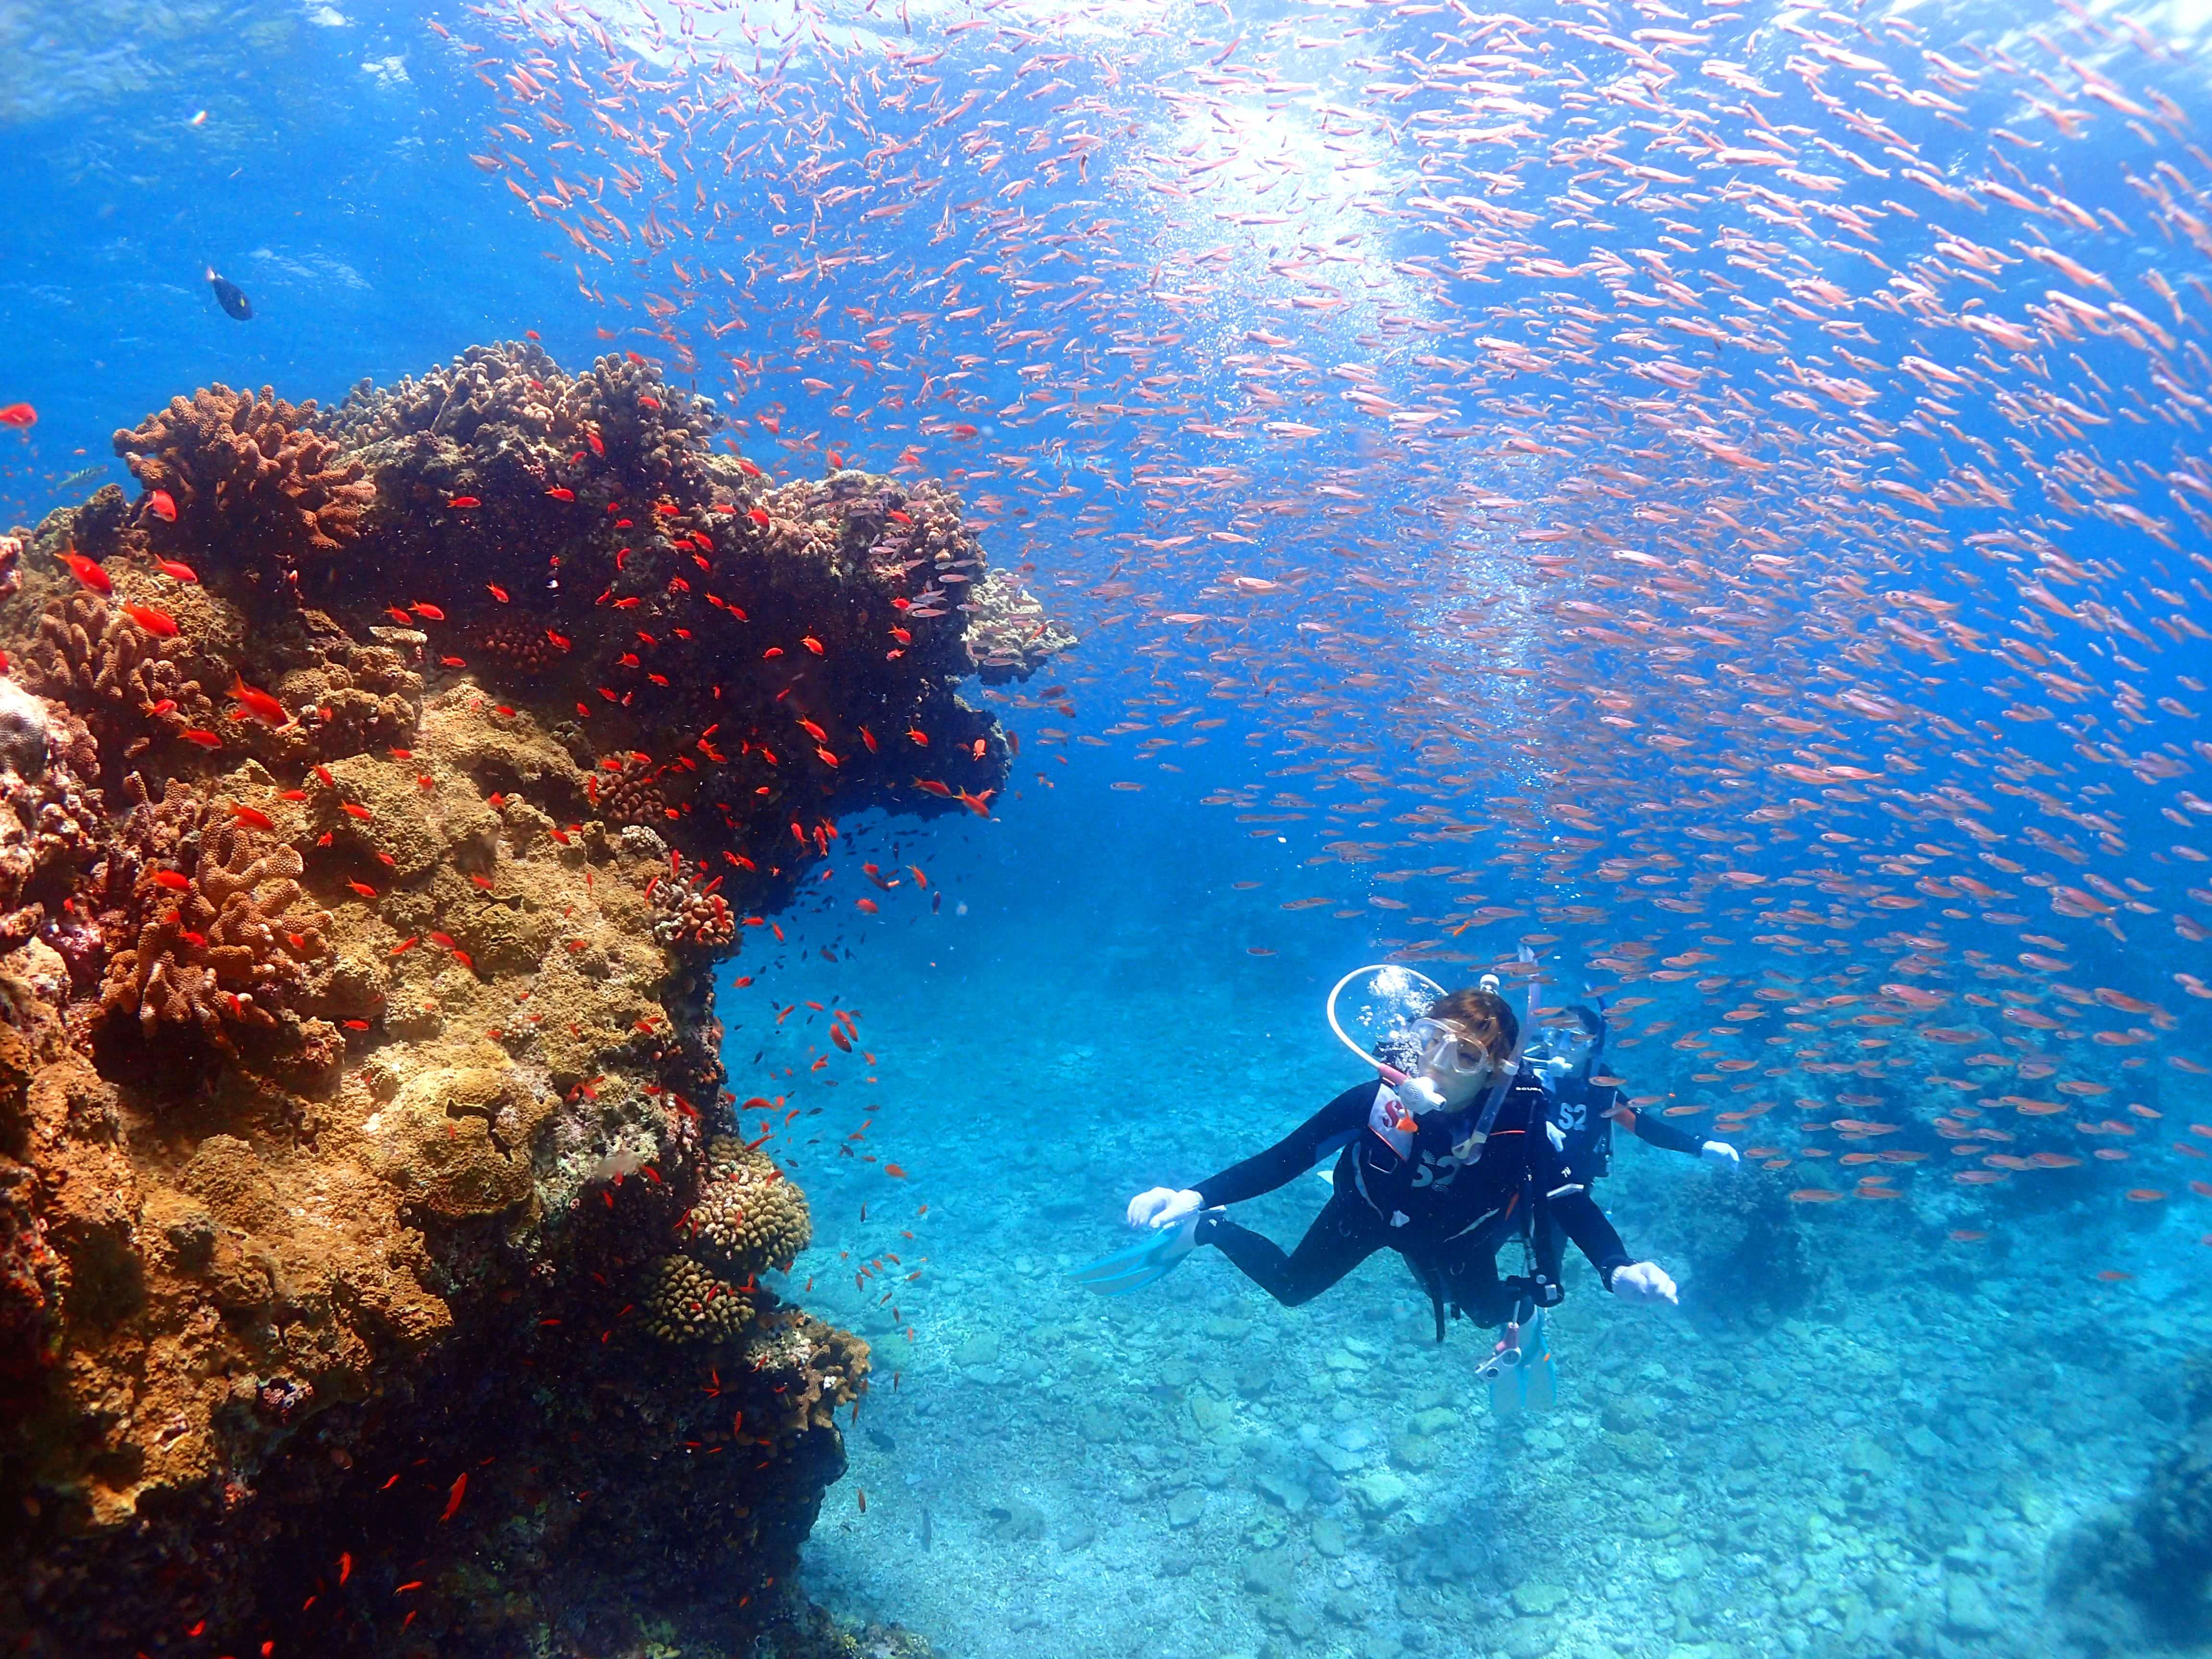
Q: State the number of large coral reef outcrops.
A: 1